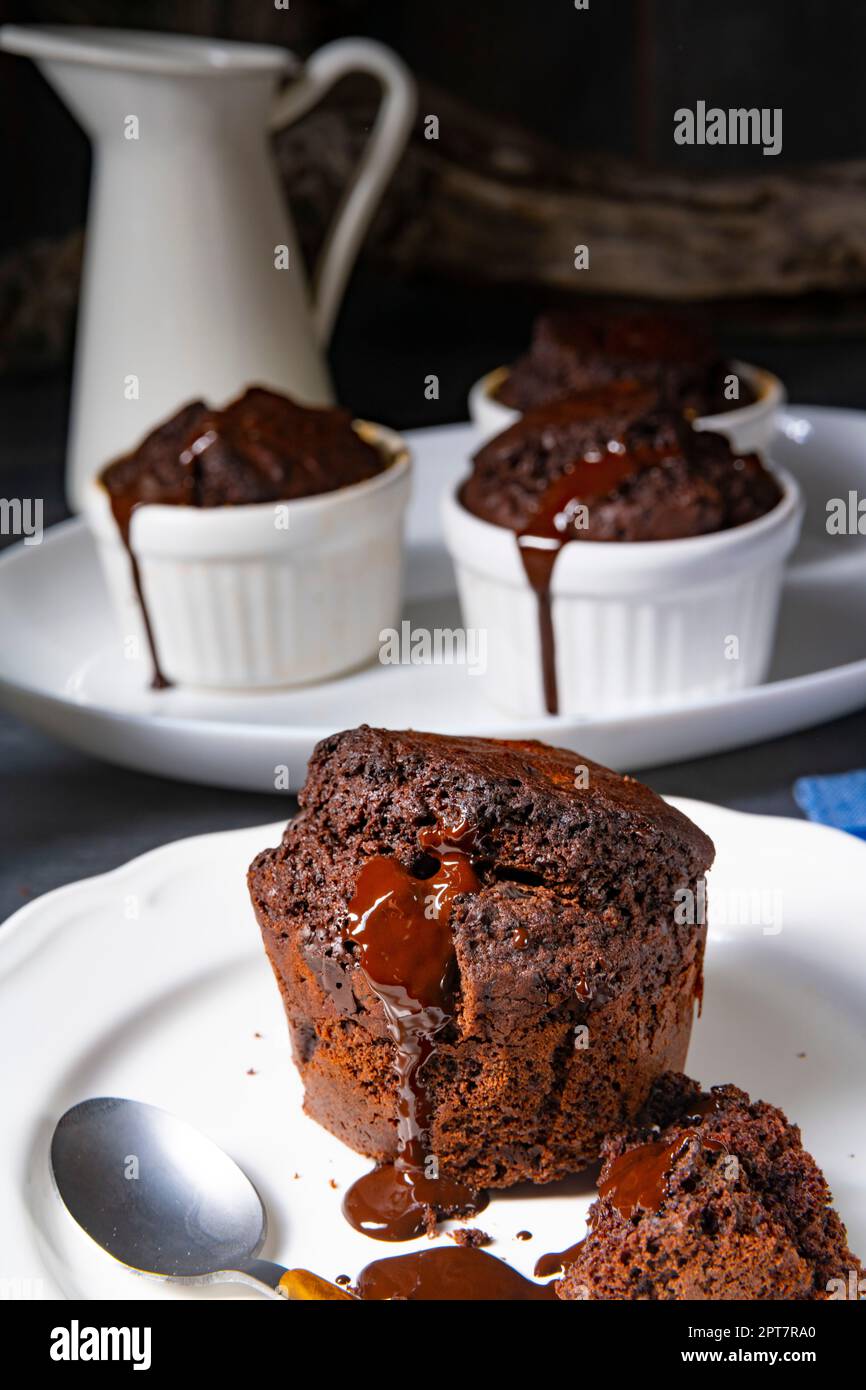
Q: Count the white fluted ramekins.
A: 3